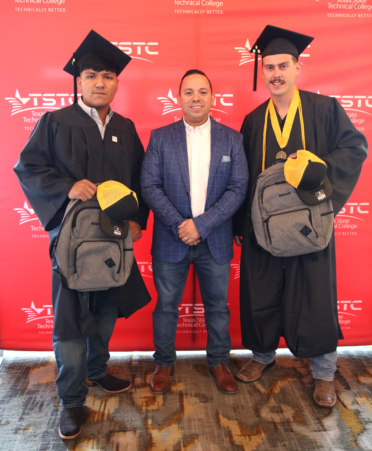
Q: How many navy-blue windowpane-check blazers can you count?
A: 1